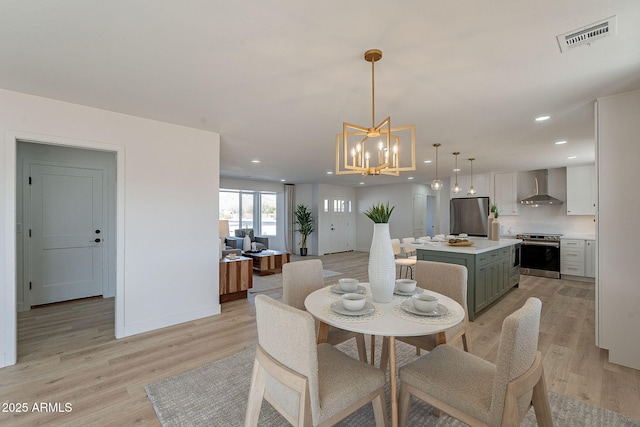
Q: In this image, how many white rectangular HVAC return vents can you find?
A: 1